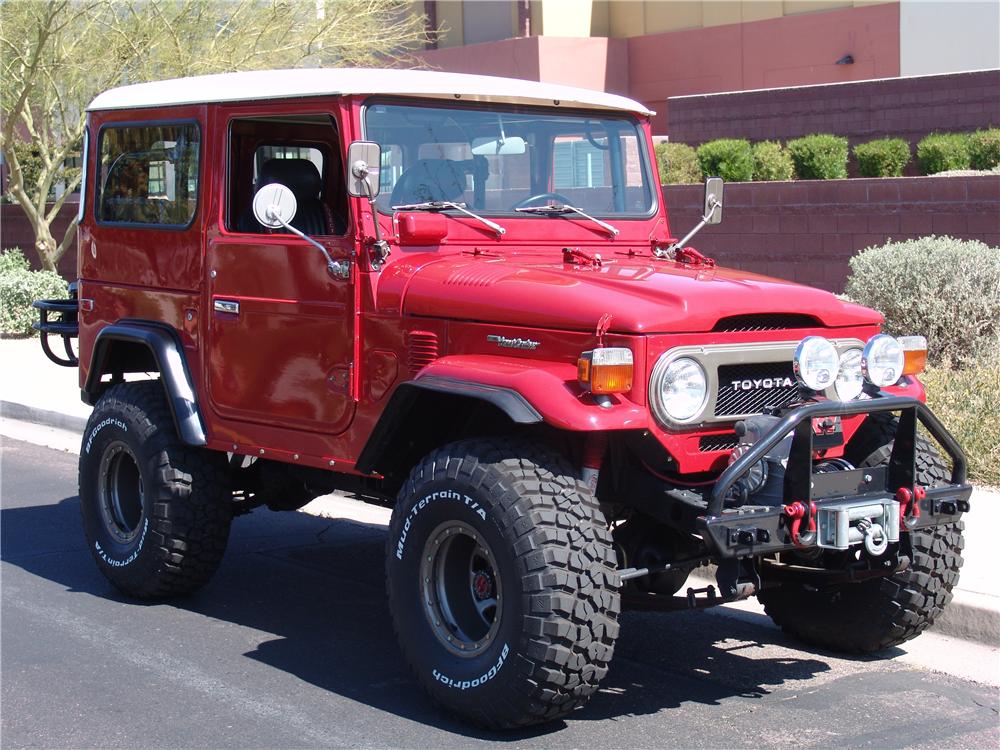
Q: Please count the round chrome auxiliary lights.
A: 2